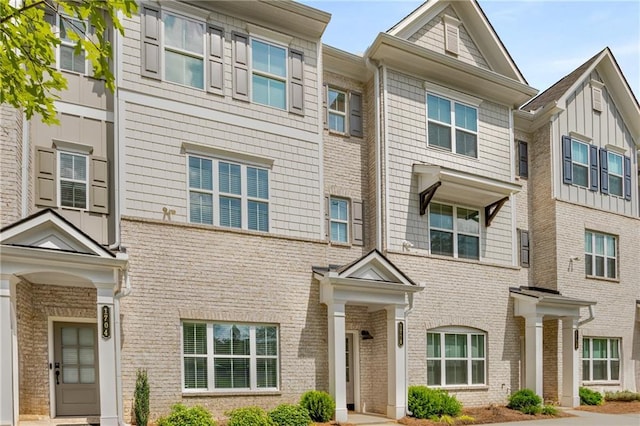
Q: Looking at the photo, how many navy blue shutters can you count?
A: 4